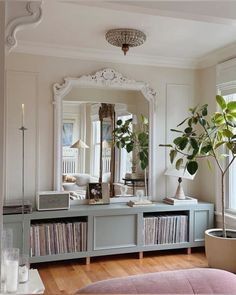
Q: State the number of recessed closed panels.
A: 3